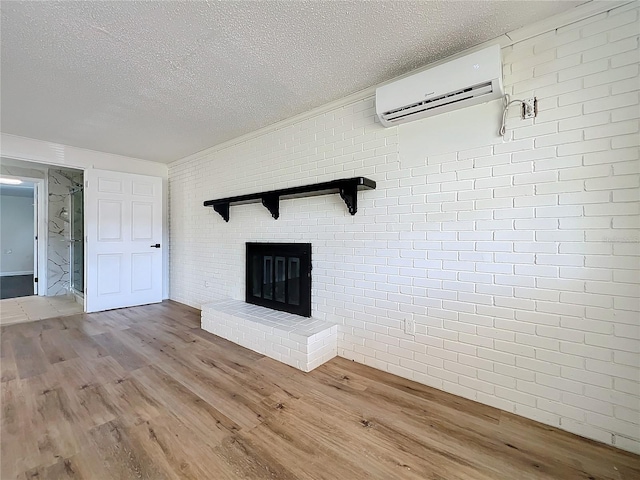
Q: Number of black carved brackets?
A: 3